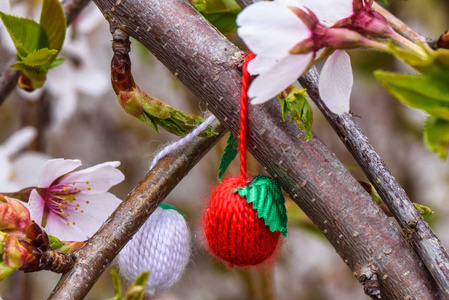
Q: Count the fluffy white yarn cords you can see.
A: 1